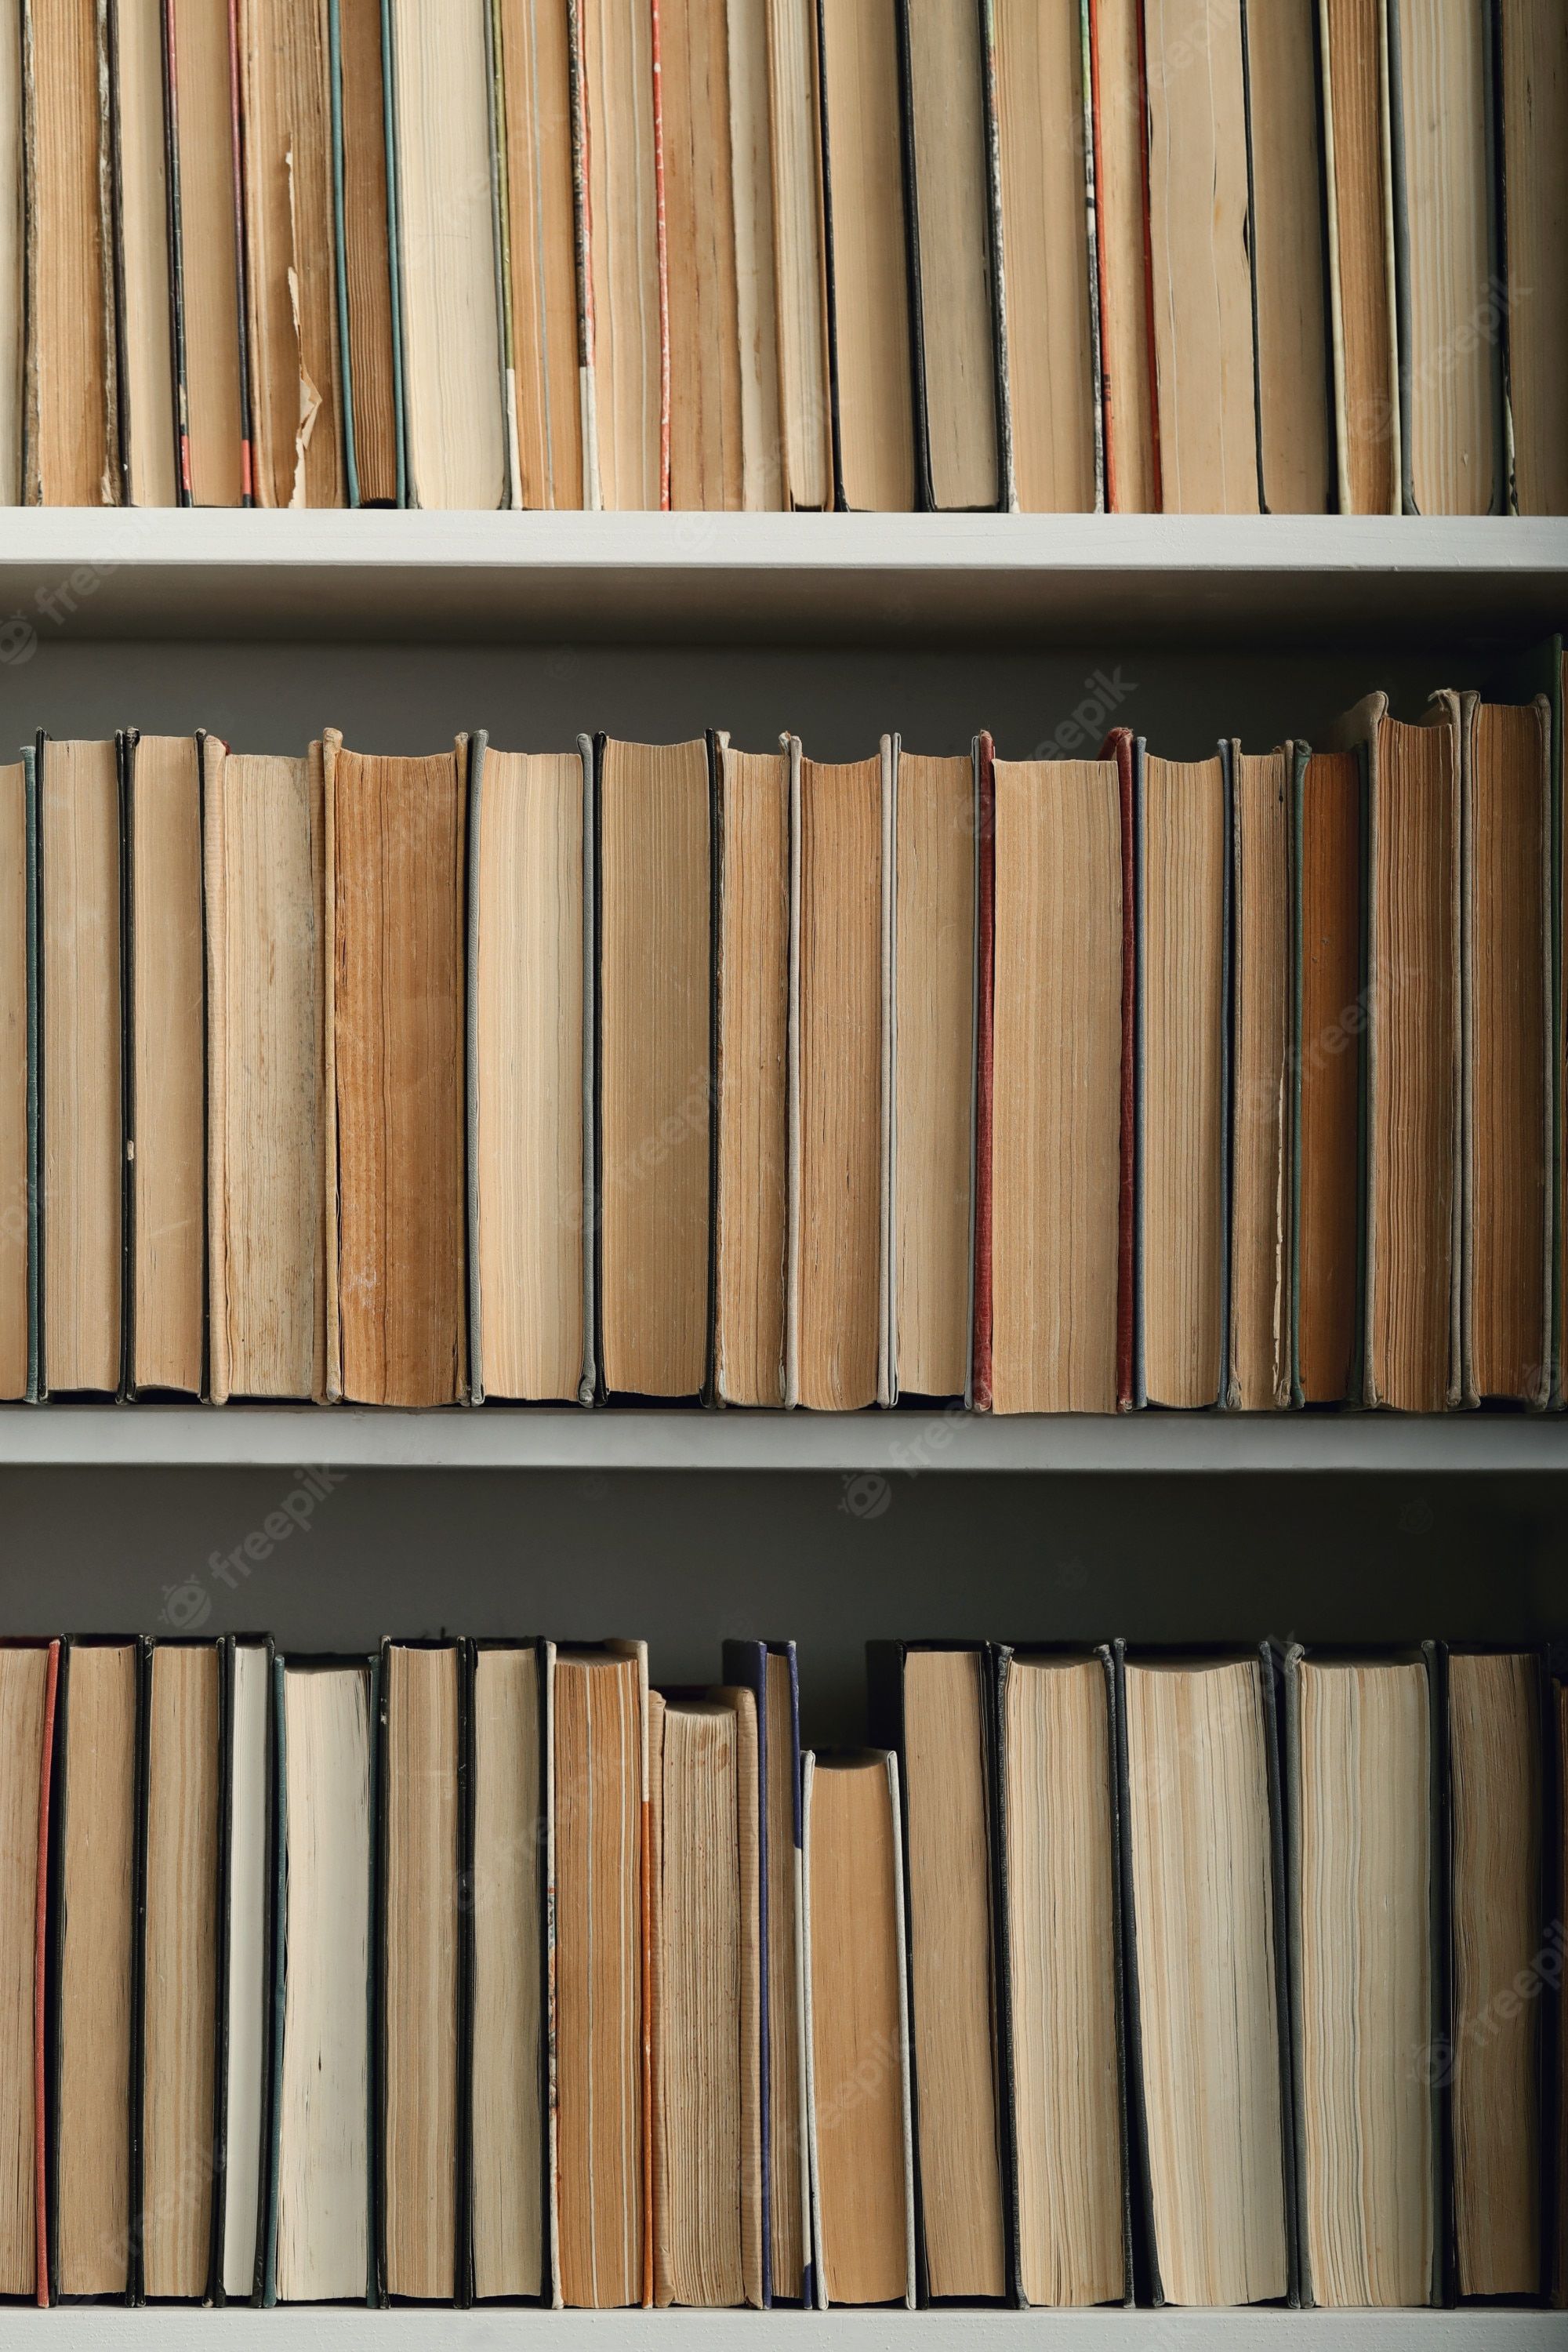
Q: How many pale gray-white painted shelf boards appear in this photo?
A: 3